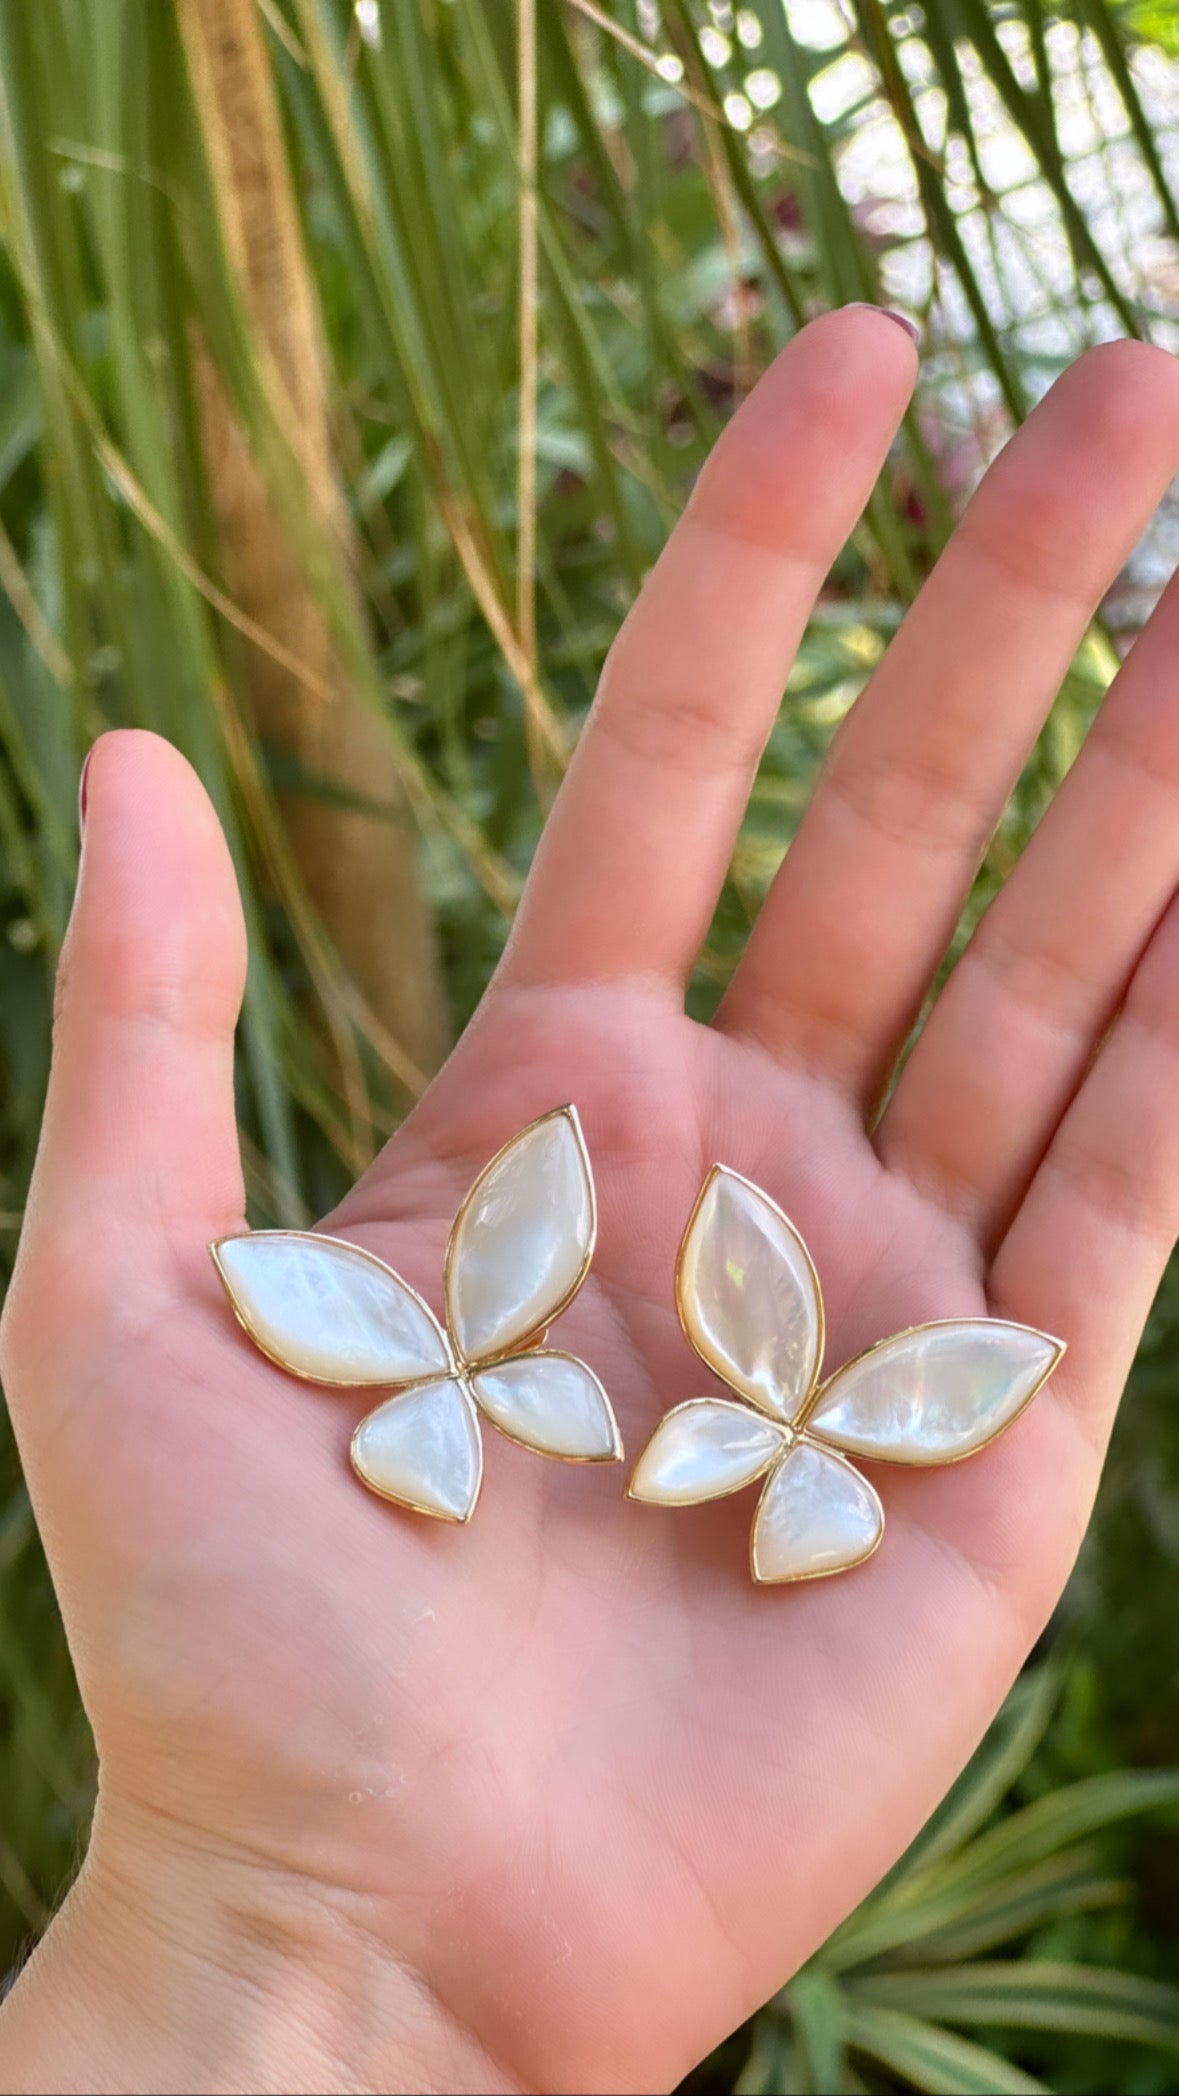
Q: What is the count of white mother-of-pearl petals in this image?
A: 8